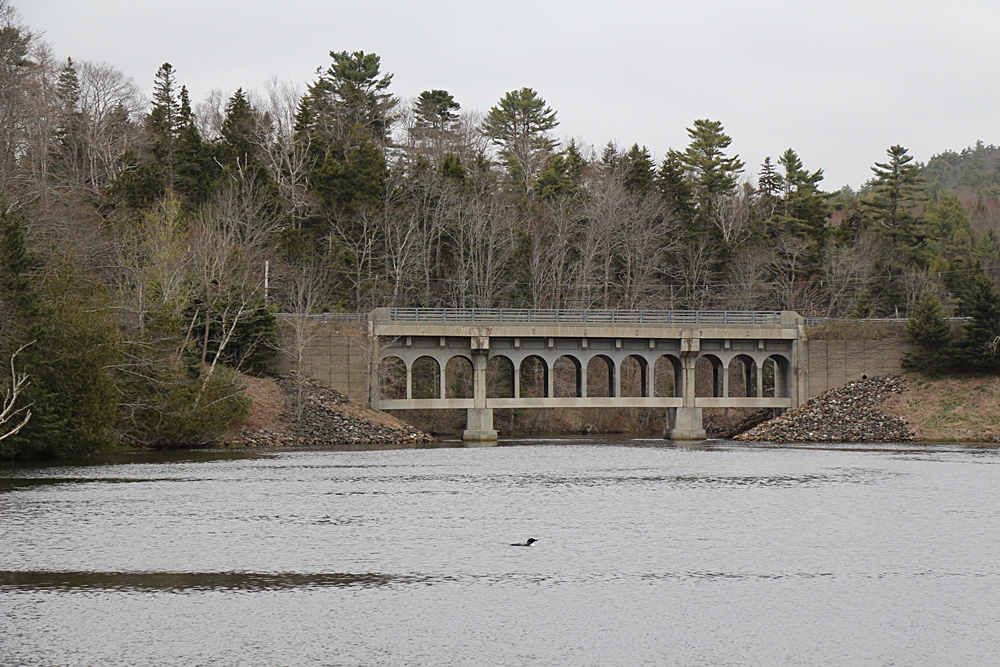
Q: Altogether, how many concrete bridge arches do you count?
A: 12